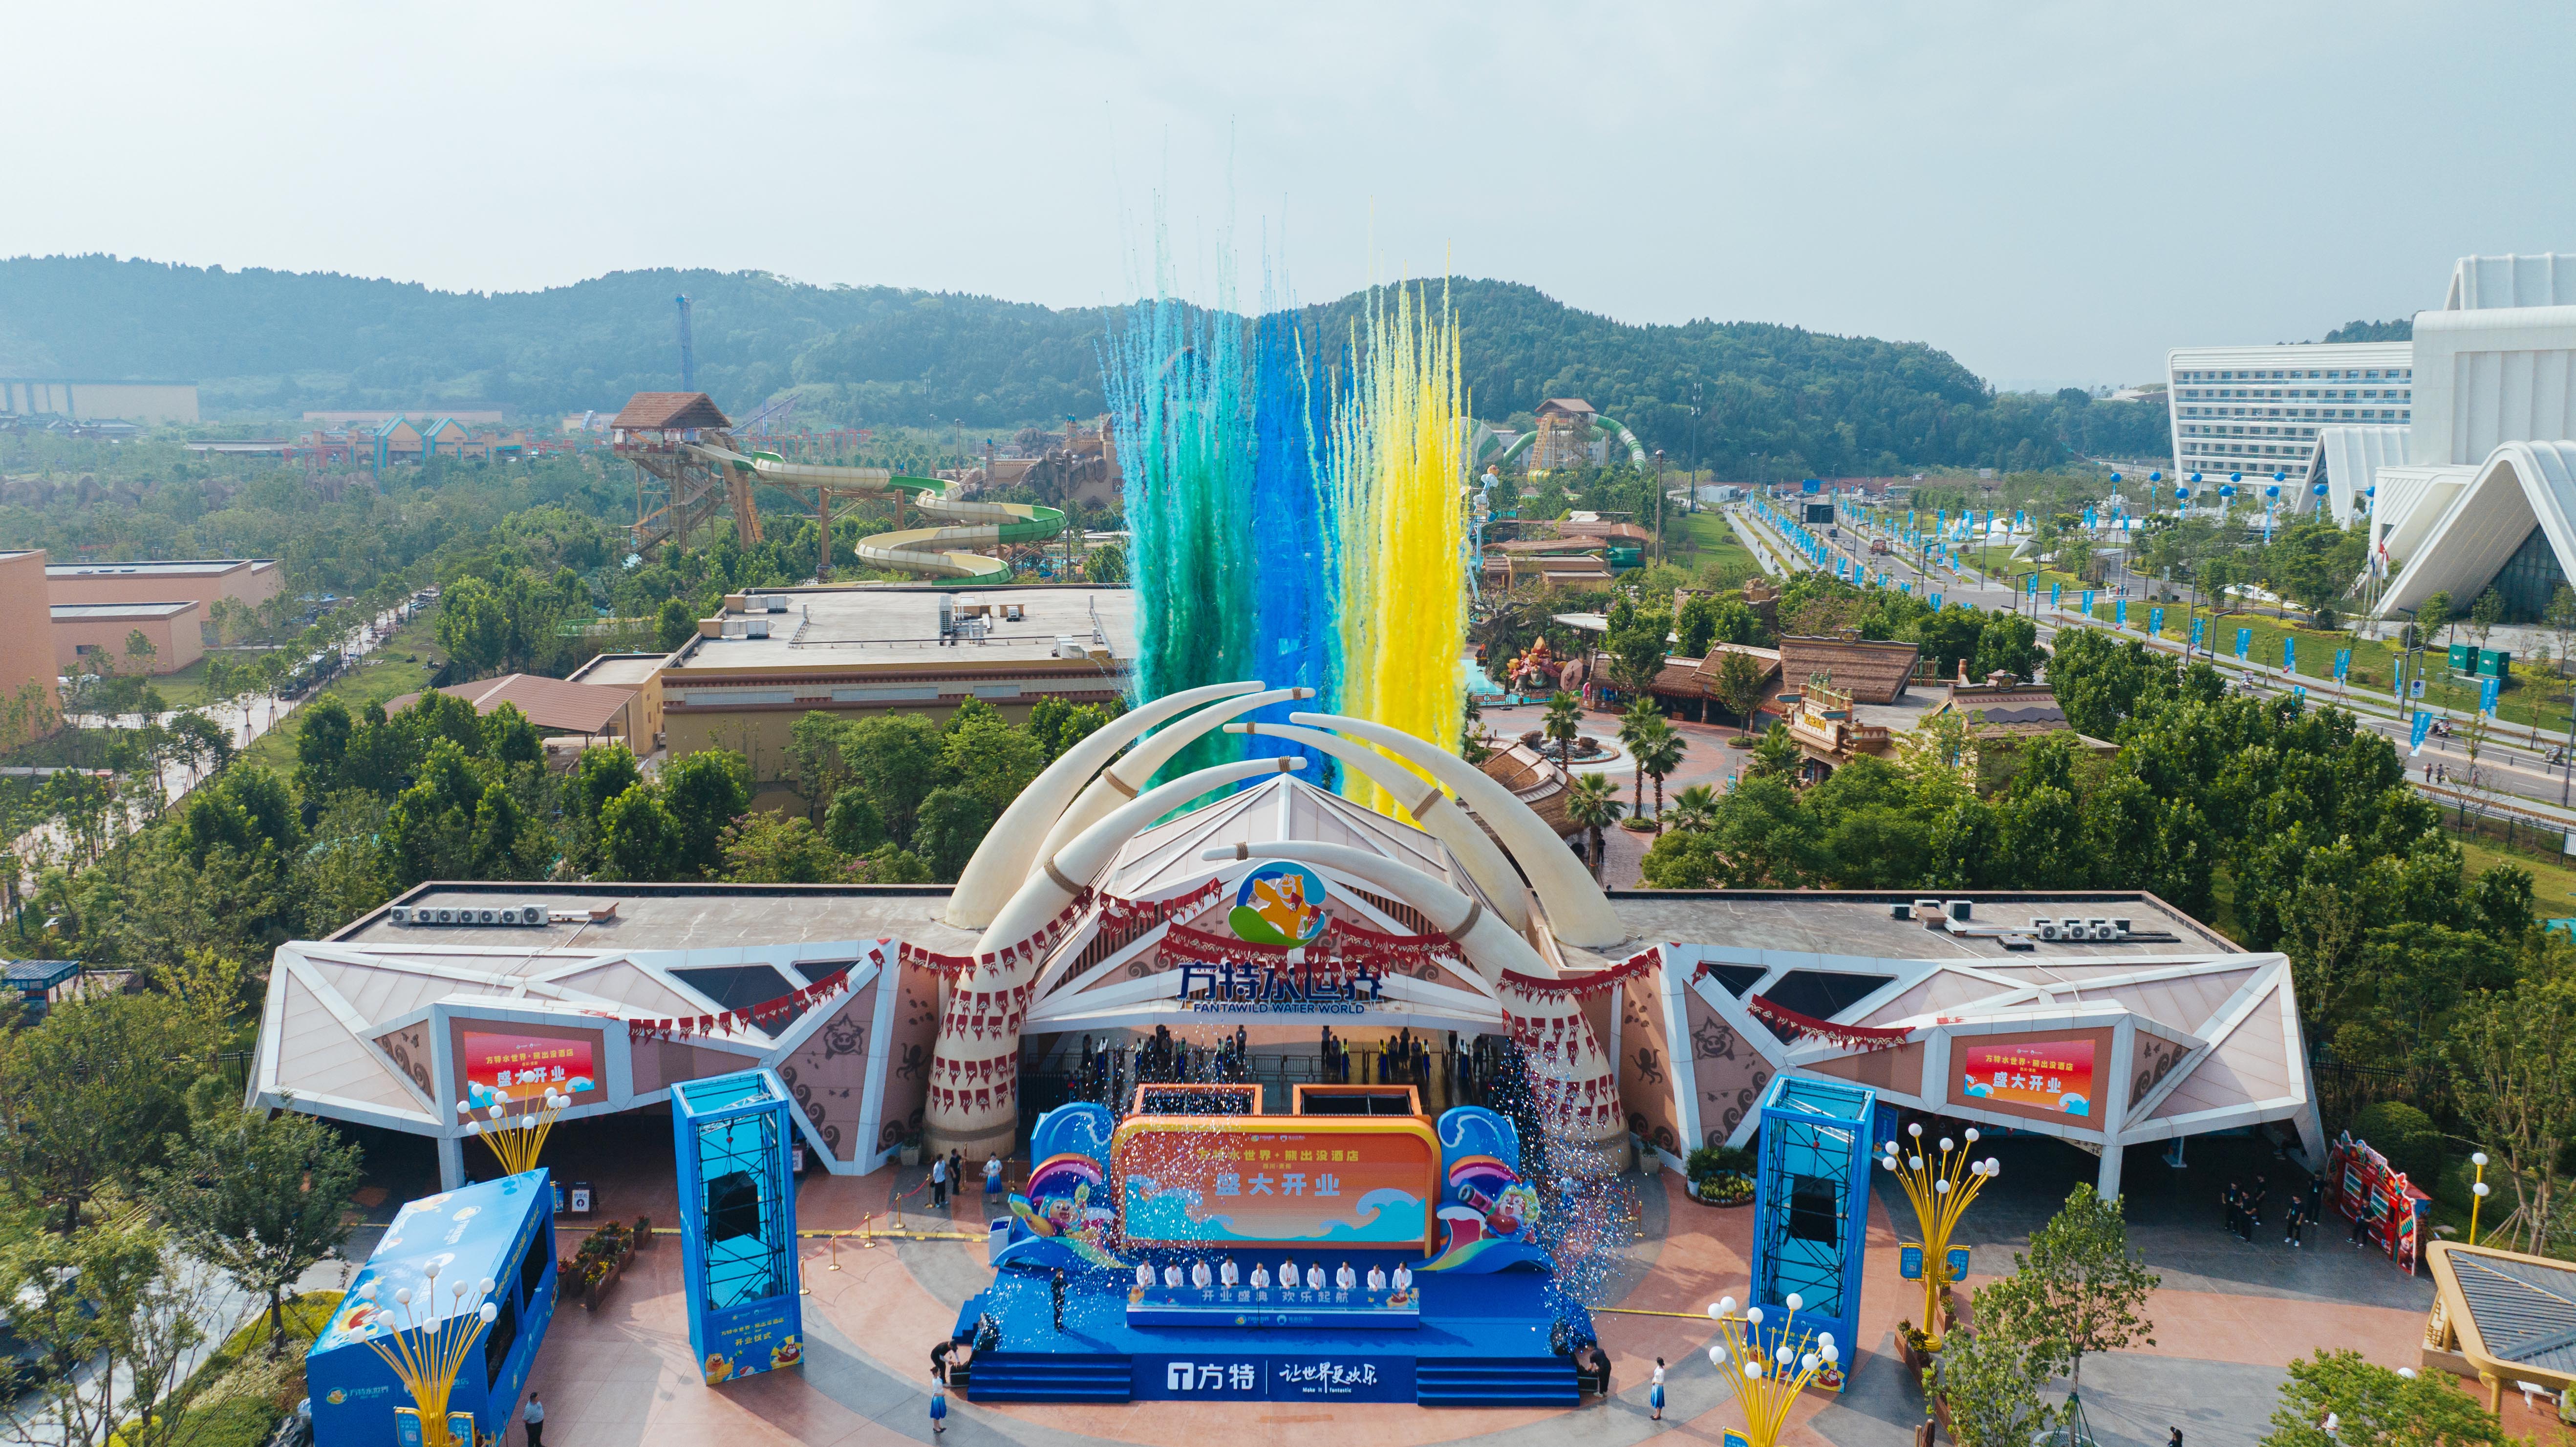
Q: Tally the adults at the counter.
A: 10